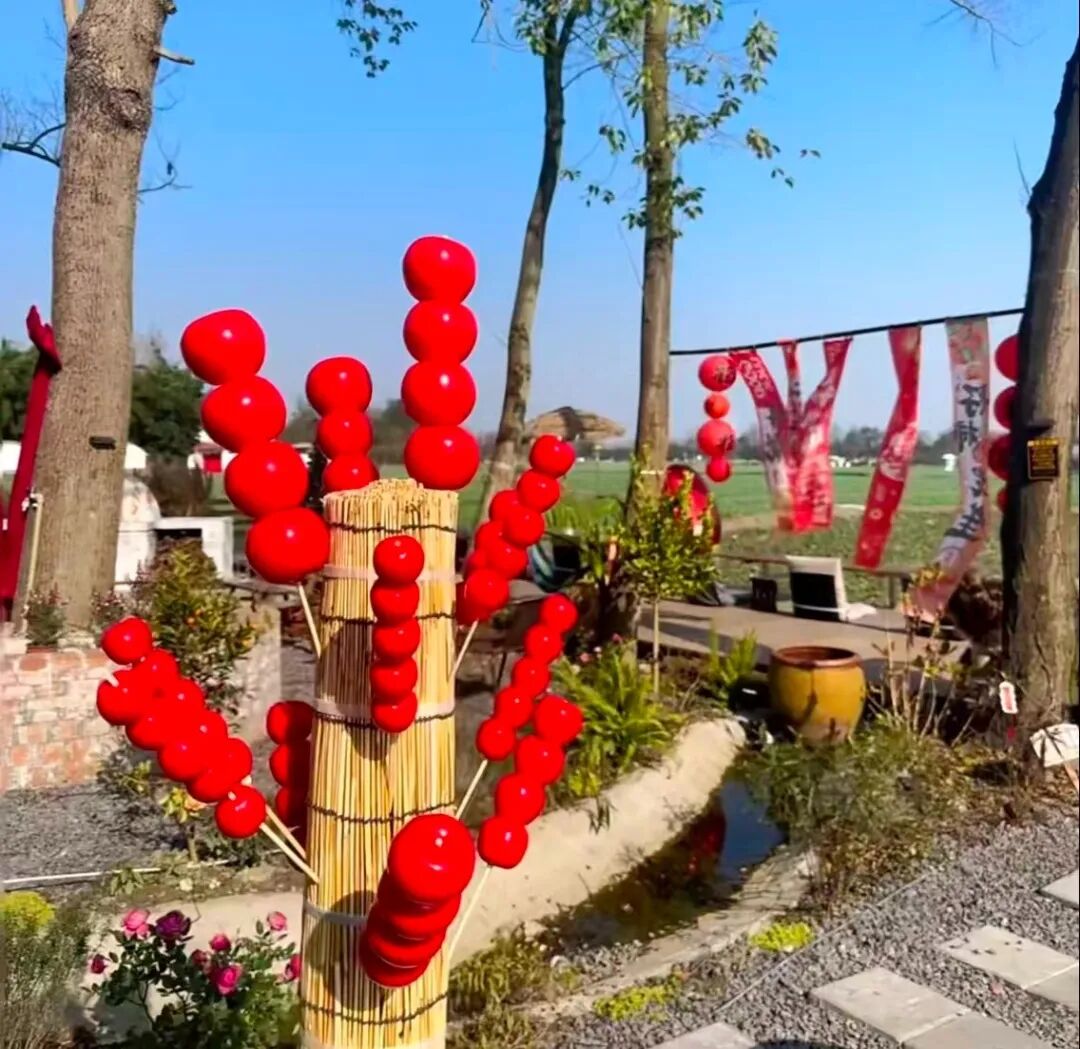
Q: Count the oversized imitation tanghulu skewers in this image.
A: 12